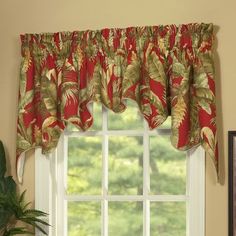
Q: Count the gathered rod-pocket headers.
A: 1